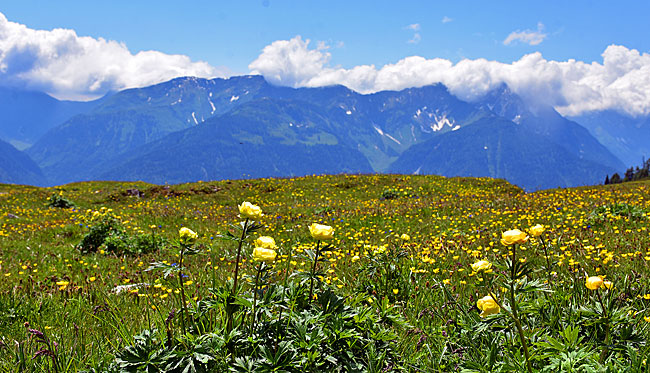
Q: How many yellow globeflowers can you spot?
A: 10